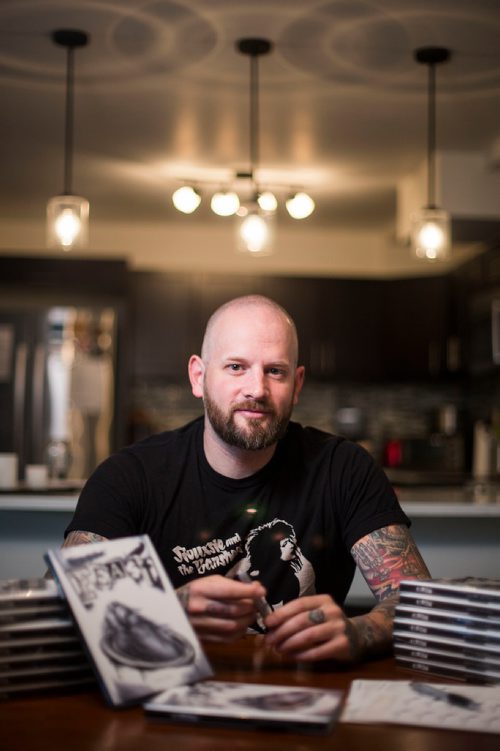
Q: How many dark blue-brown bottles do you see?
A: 0